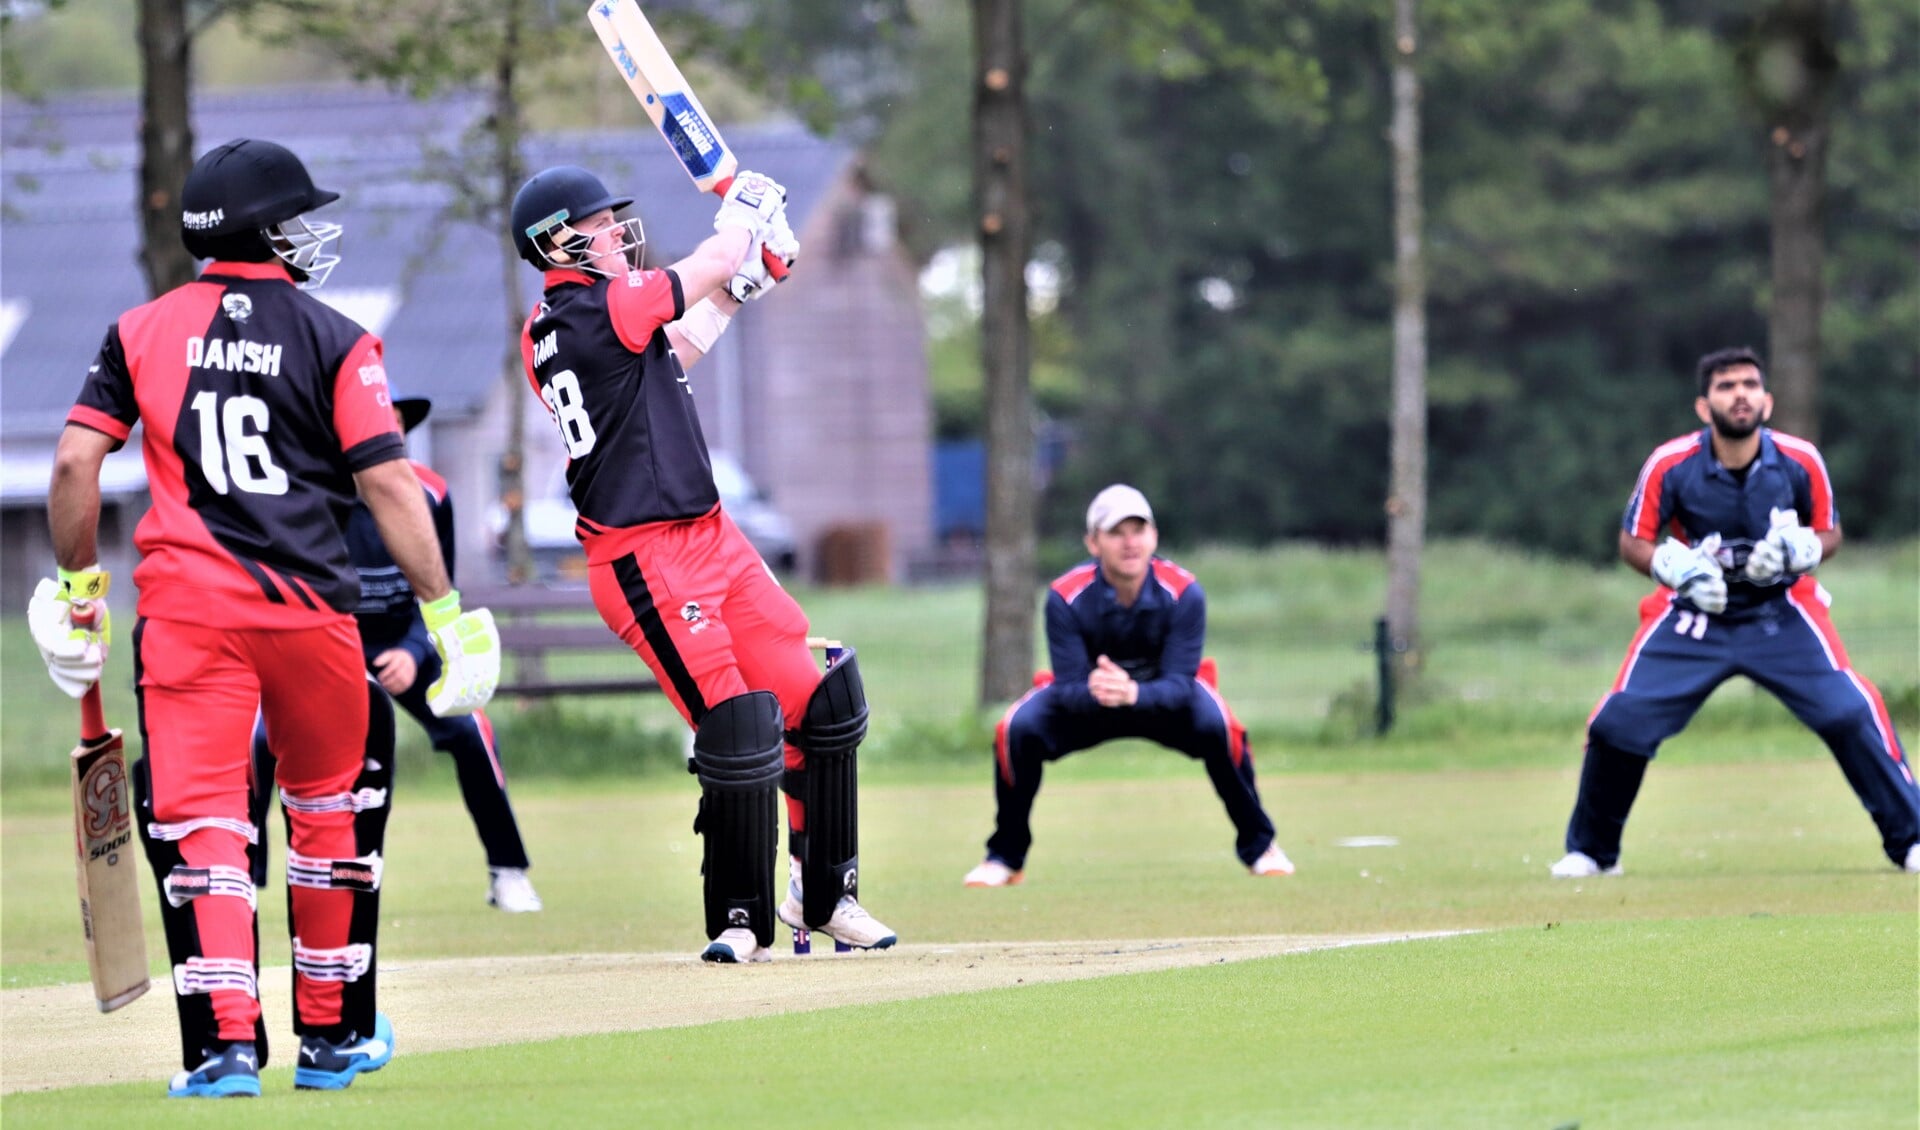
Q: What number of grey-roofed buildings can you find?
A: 2